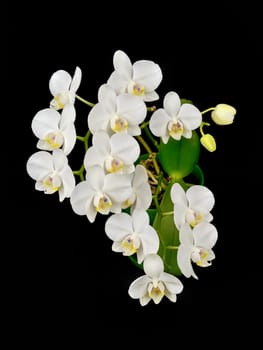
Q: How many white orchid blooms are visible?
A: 13